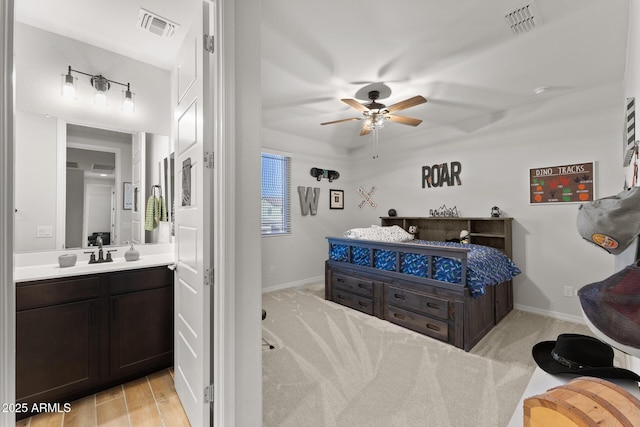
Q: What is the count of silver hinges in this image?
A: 4